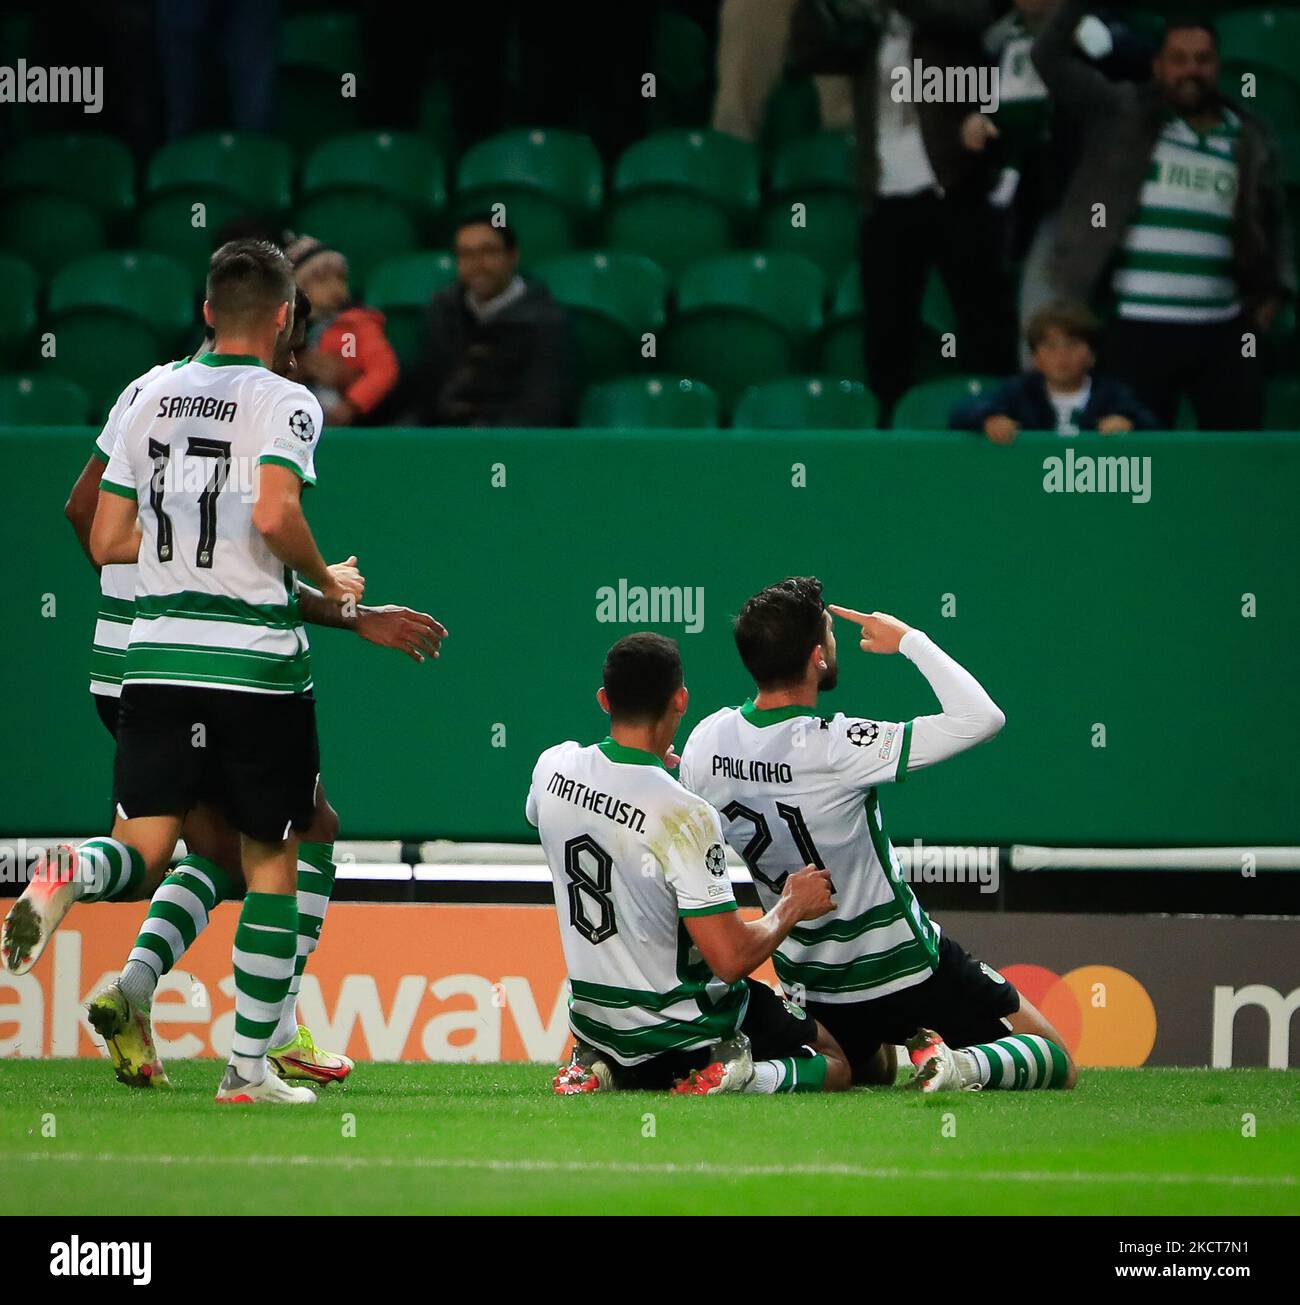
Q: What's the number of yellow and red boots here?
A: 2